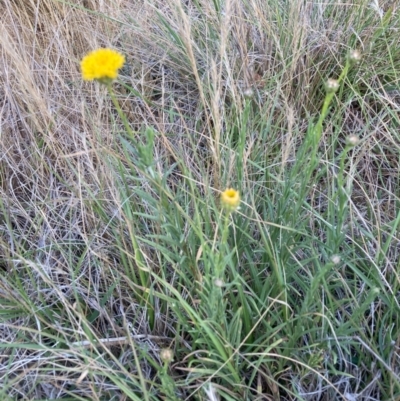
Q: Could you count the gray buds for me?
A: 7